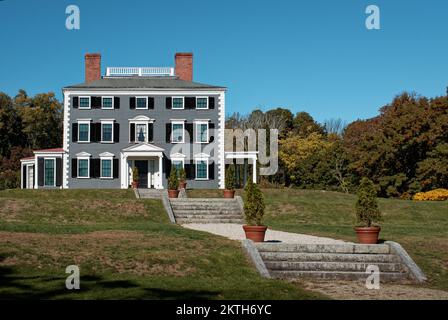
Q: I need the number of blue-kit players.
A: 0